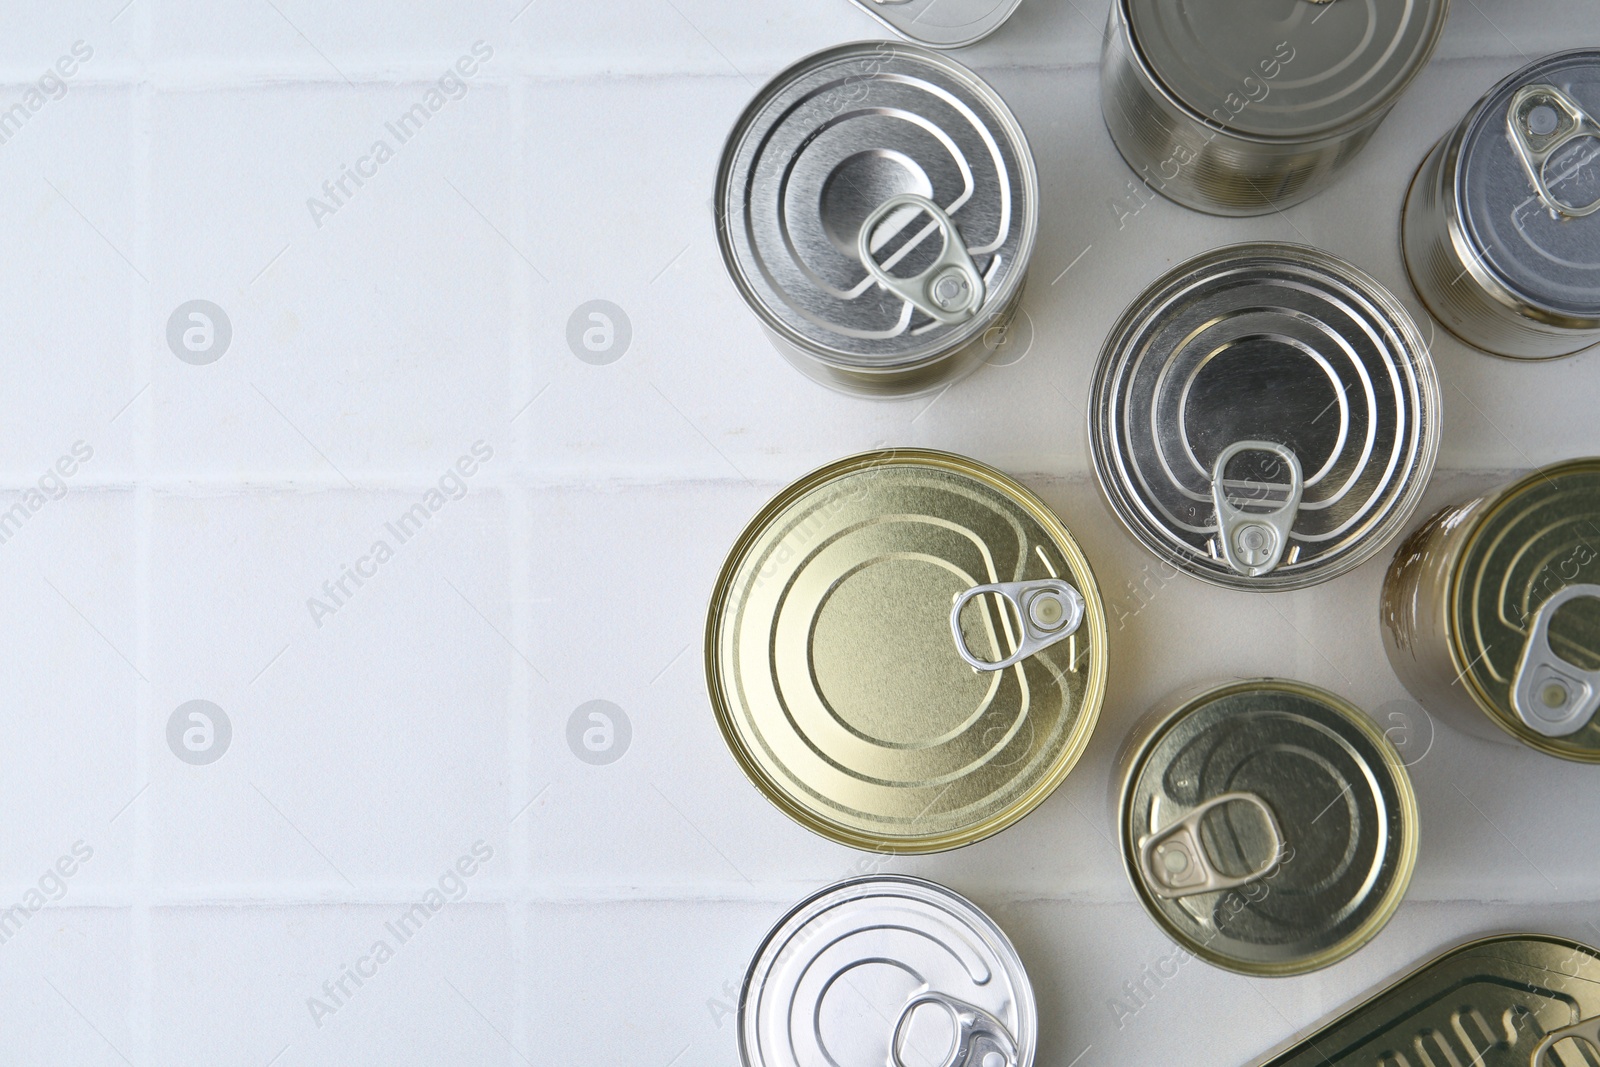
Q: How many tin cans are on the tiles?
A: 10